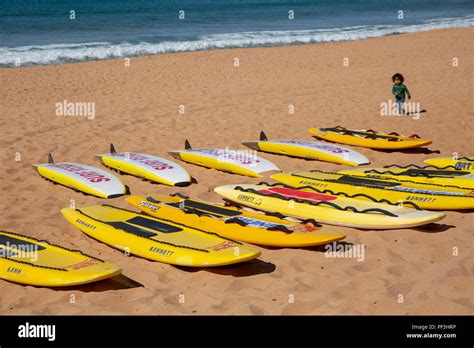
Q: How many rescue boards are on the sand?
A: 12